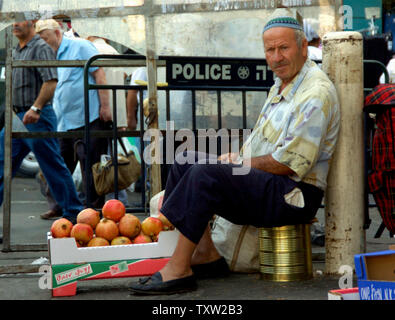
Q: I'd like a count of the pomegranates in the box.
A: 11